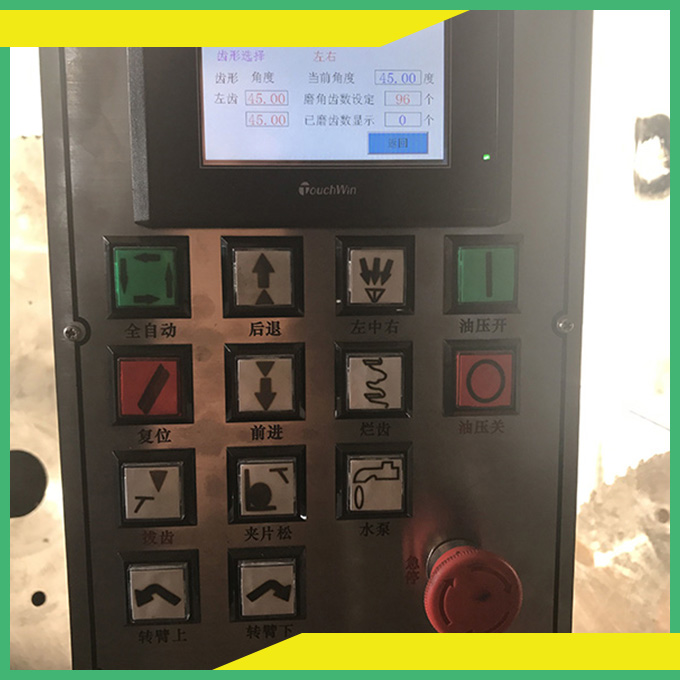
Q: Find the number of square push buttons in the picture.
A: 13